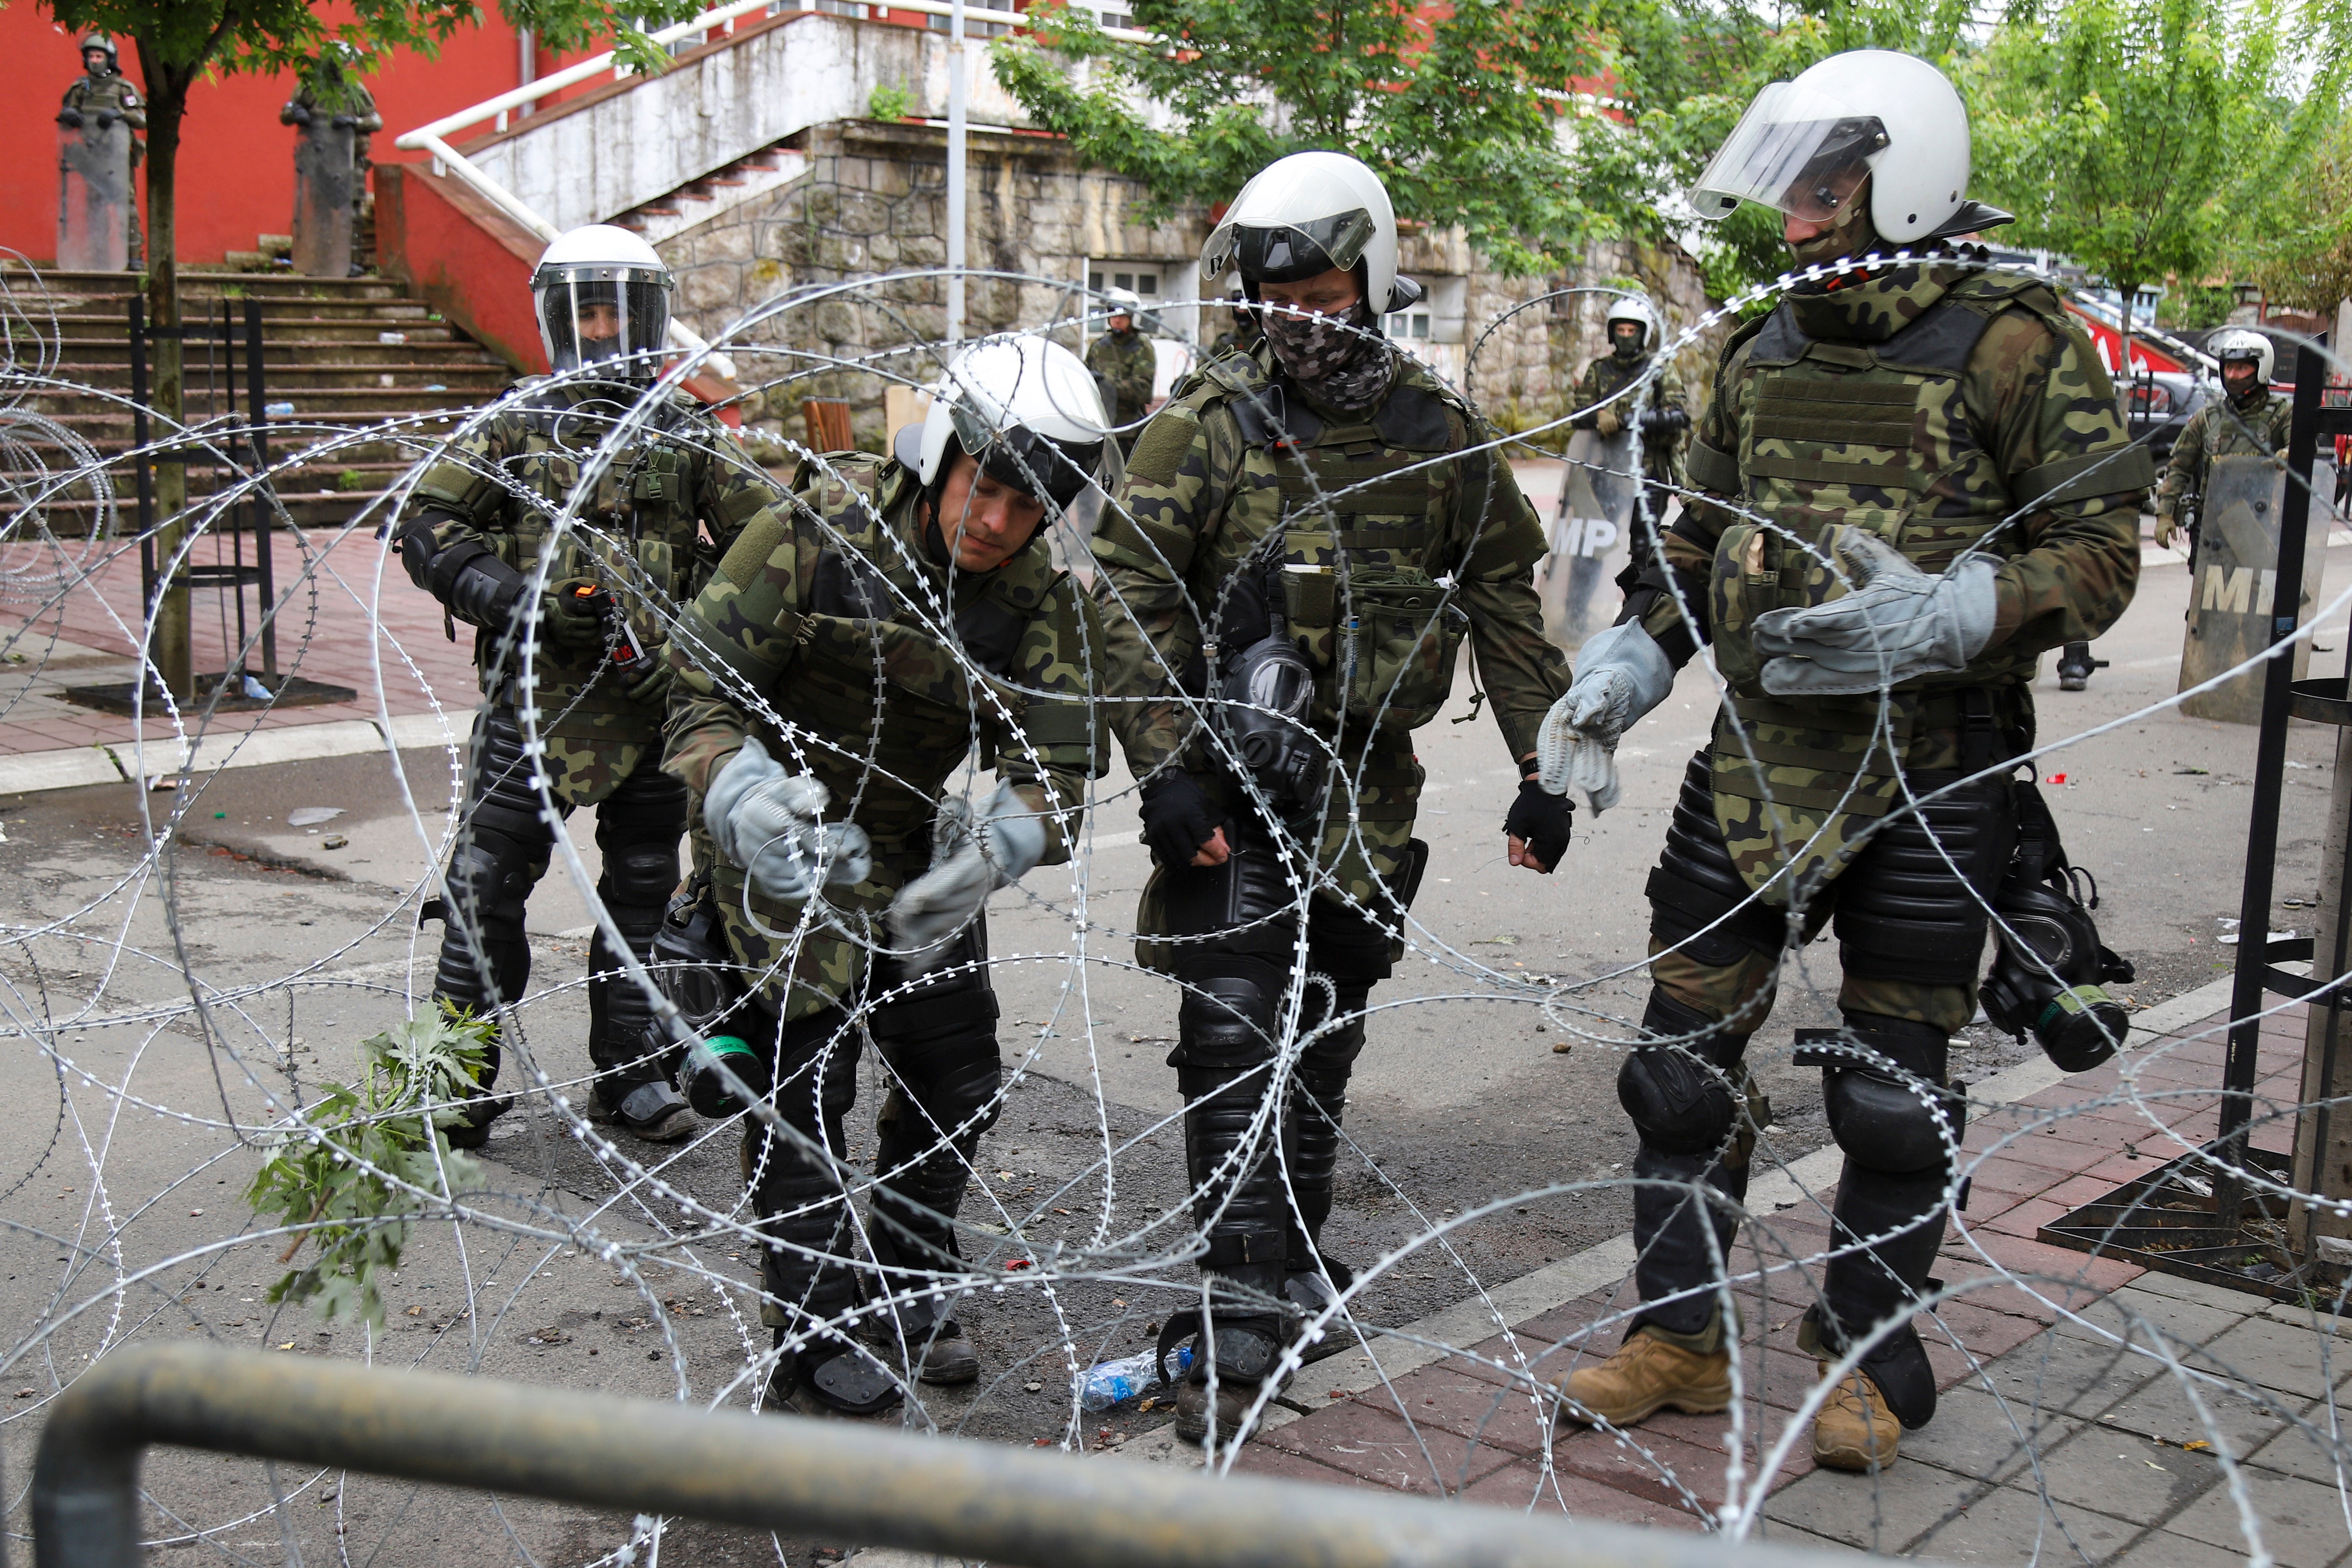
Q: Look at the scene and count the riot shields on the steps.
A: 2